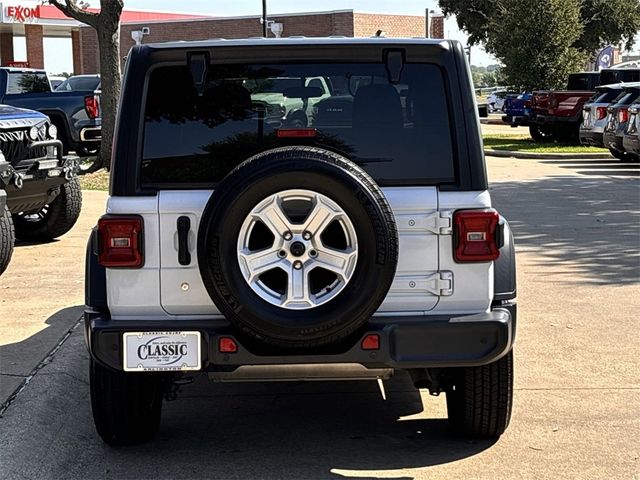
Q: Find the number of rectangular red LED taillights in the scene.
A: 2